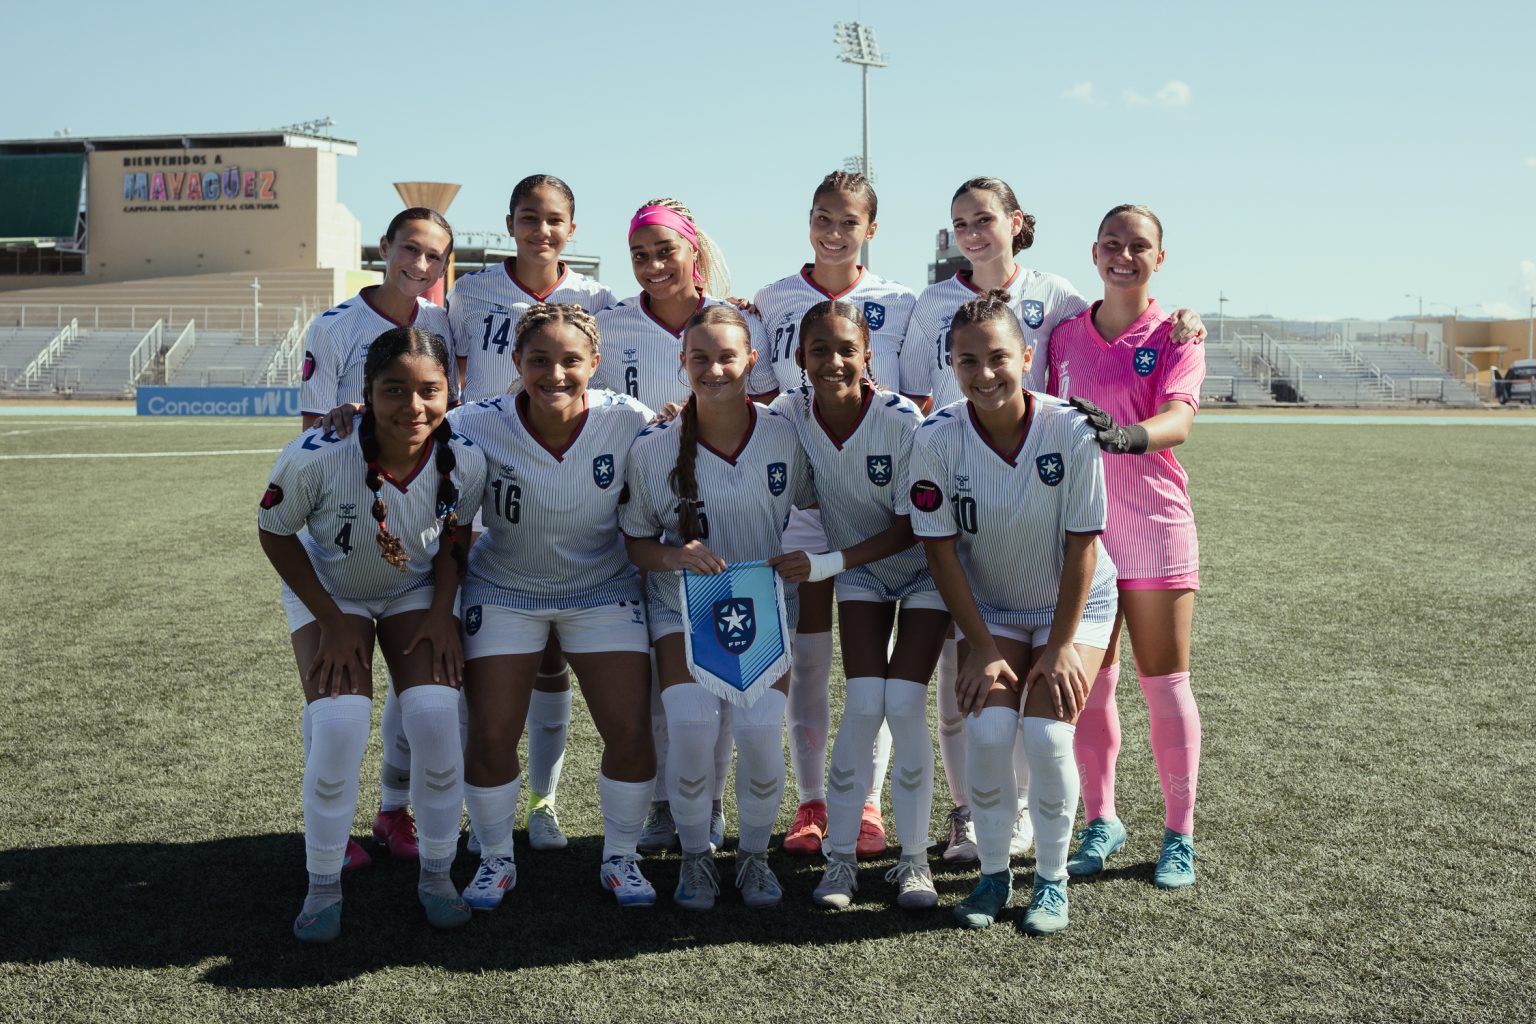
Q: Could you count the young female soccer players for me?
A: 11